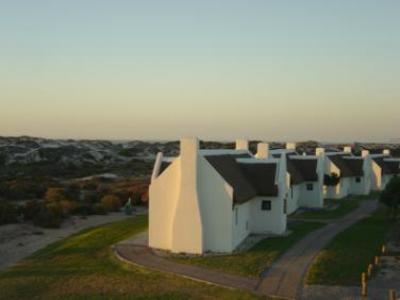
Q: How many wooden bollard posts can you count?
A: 5